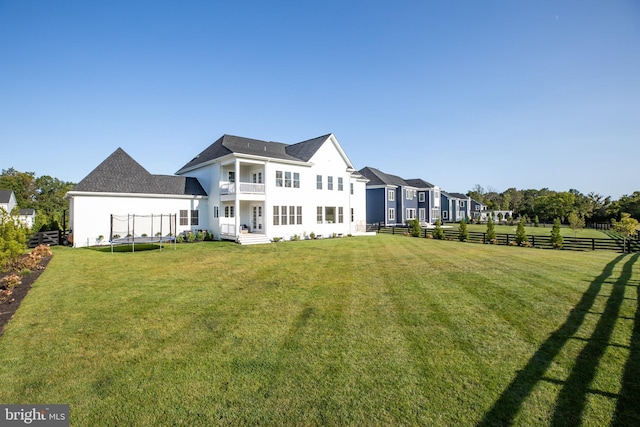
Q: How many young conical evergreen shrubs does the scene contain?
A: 6